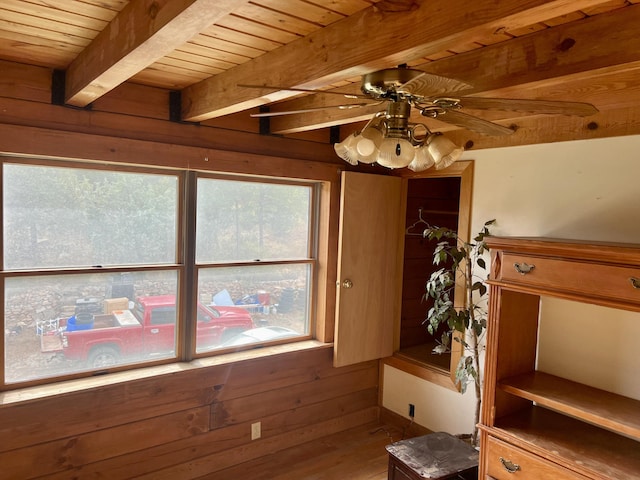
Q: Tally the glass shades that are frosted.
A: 5